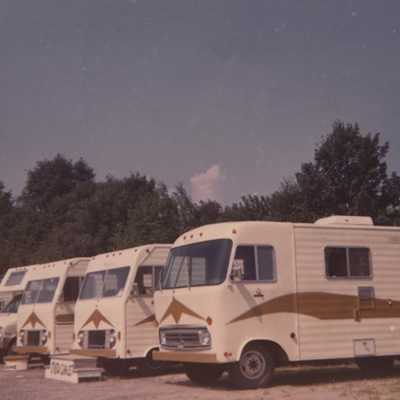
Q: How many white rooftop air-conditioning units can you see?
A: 1